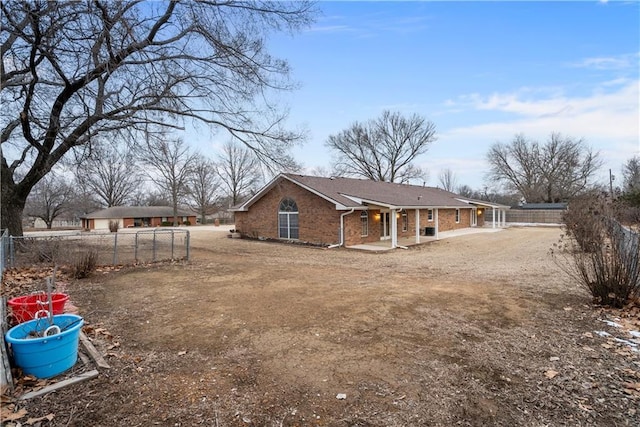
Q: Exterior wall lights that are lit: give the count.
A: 3